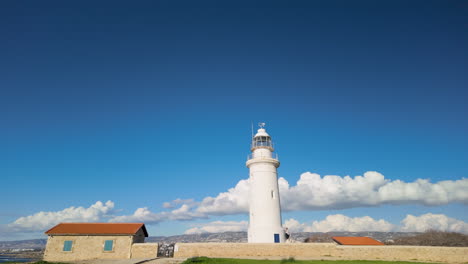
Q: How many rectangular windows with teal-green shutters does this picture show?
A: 2